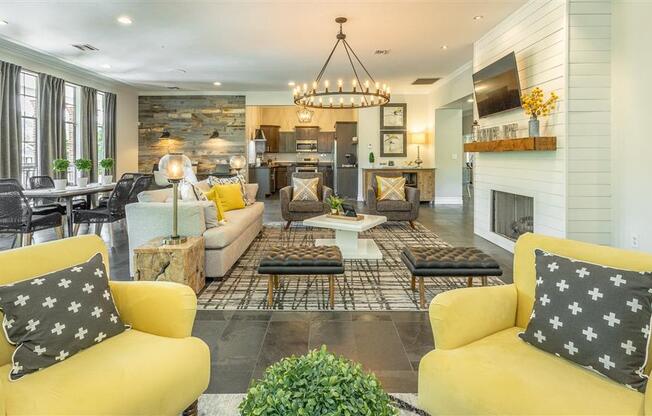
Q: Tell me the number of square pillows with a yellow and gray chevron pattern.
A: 2